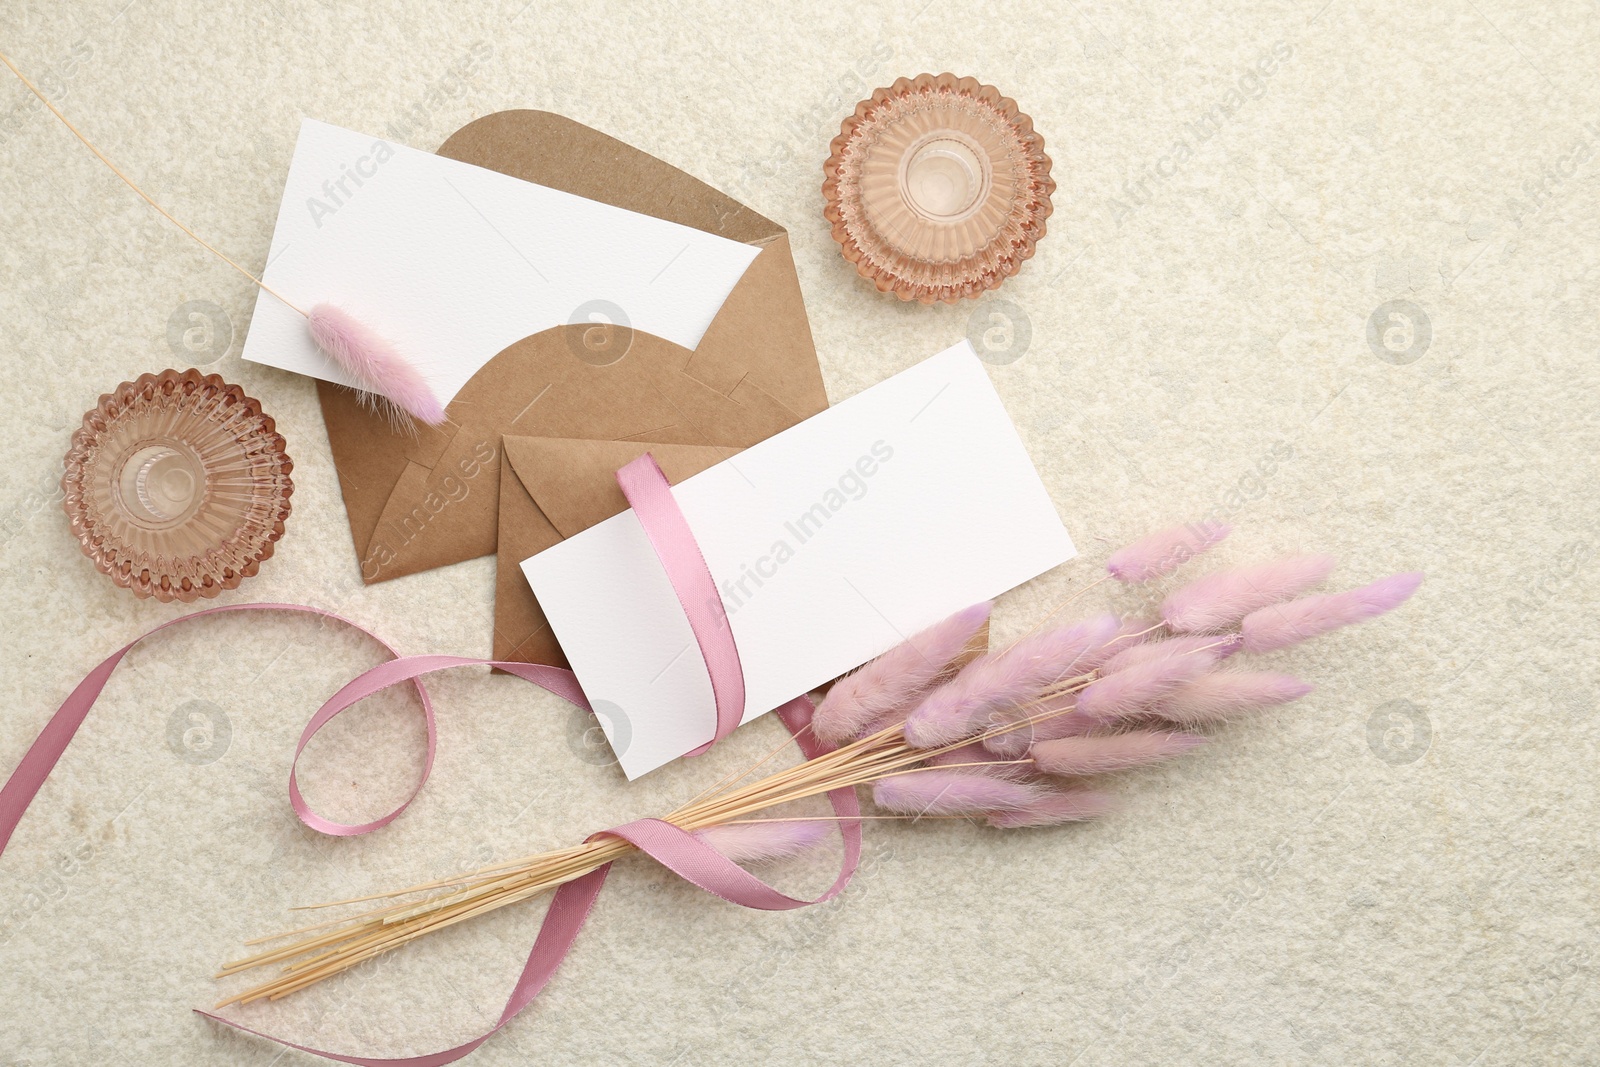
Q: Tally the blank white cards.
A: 2